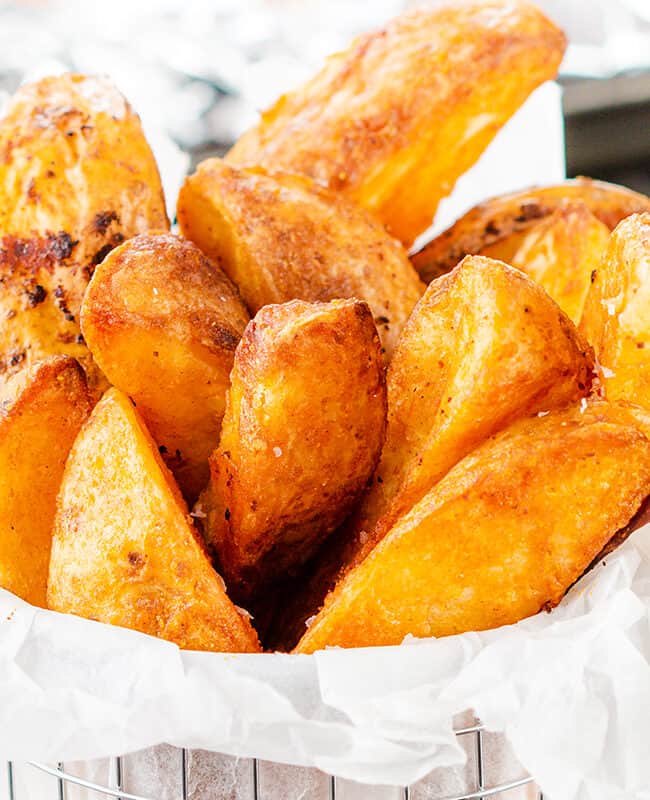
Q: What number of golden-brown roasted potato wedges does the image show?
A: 12